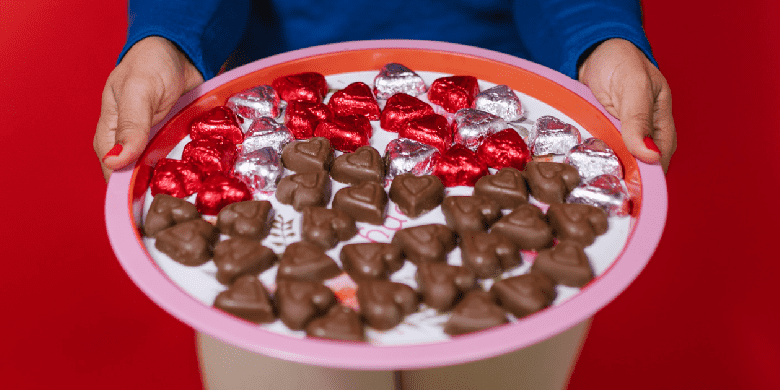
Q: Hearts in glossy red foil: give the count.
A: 13